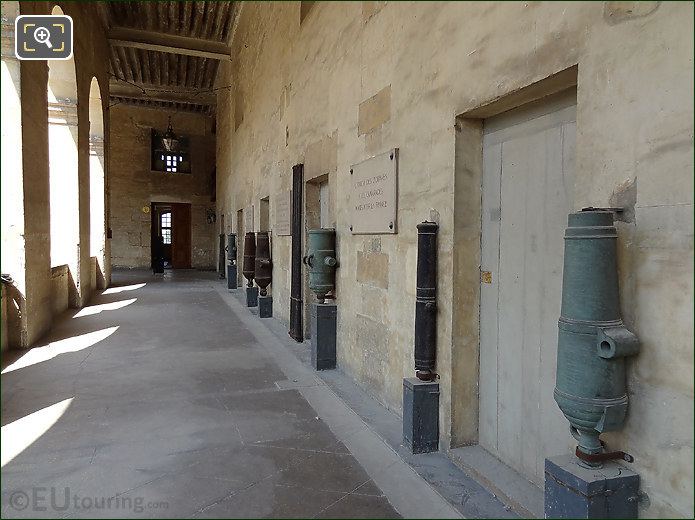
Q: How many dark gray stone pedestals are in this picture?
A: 6